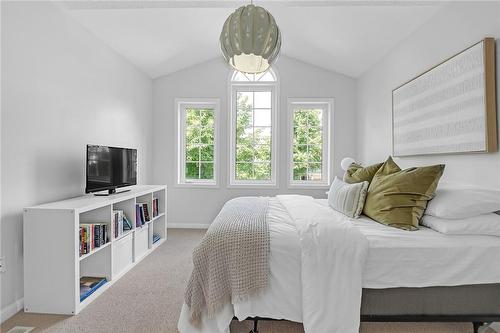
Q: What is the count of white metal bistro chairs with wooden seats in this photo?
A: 0